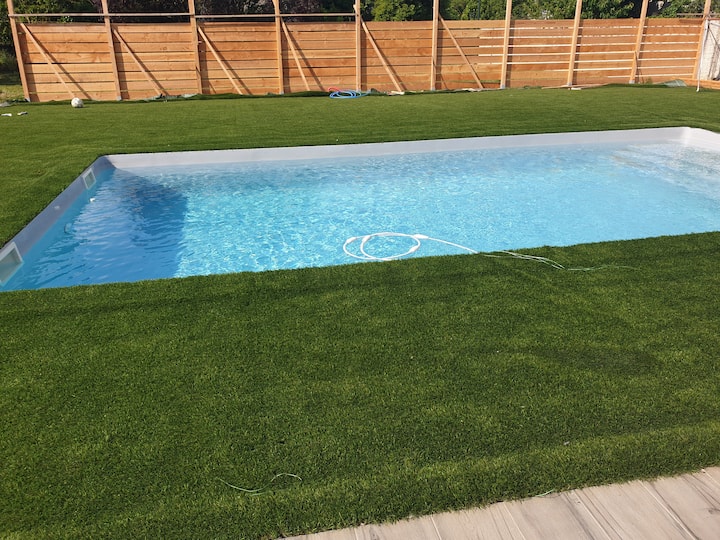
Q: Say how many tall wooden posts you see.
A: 10